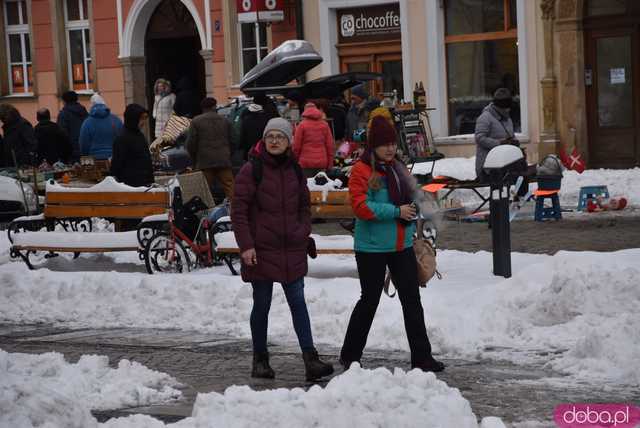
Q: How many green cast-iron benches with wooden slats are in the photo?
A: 0